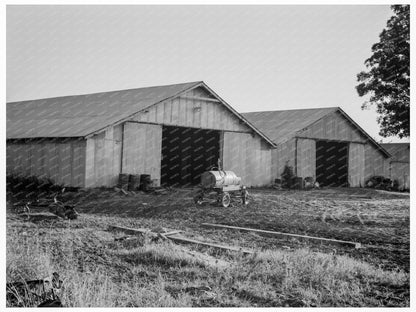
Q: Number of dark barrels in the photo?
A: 3